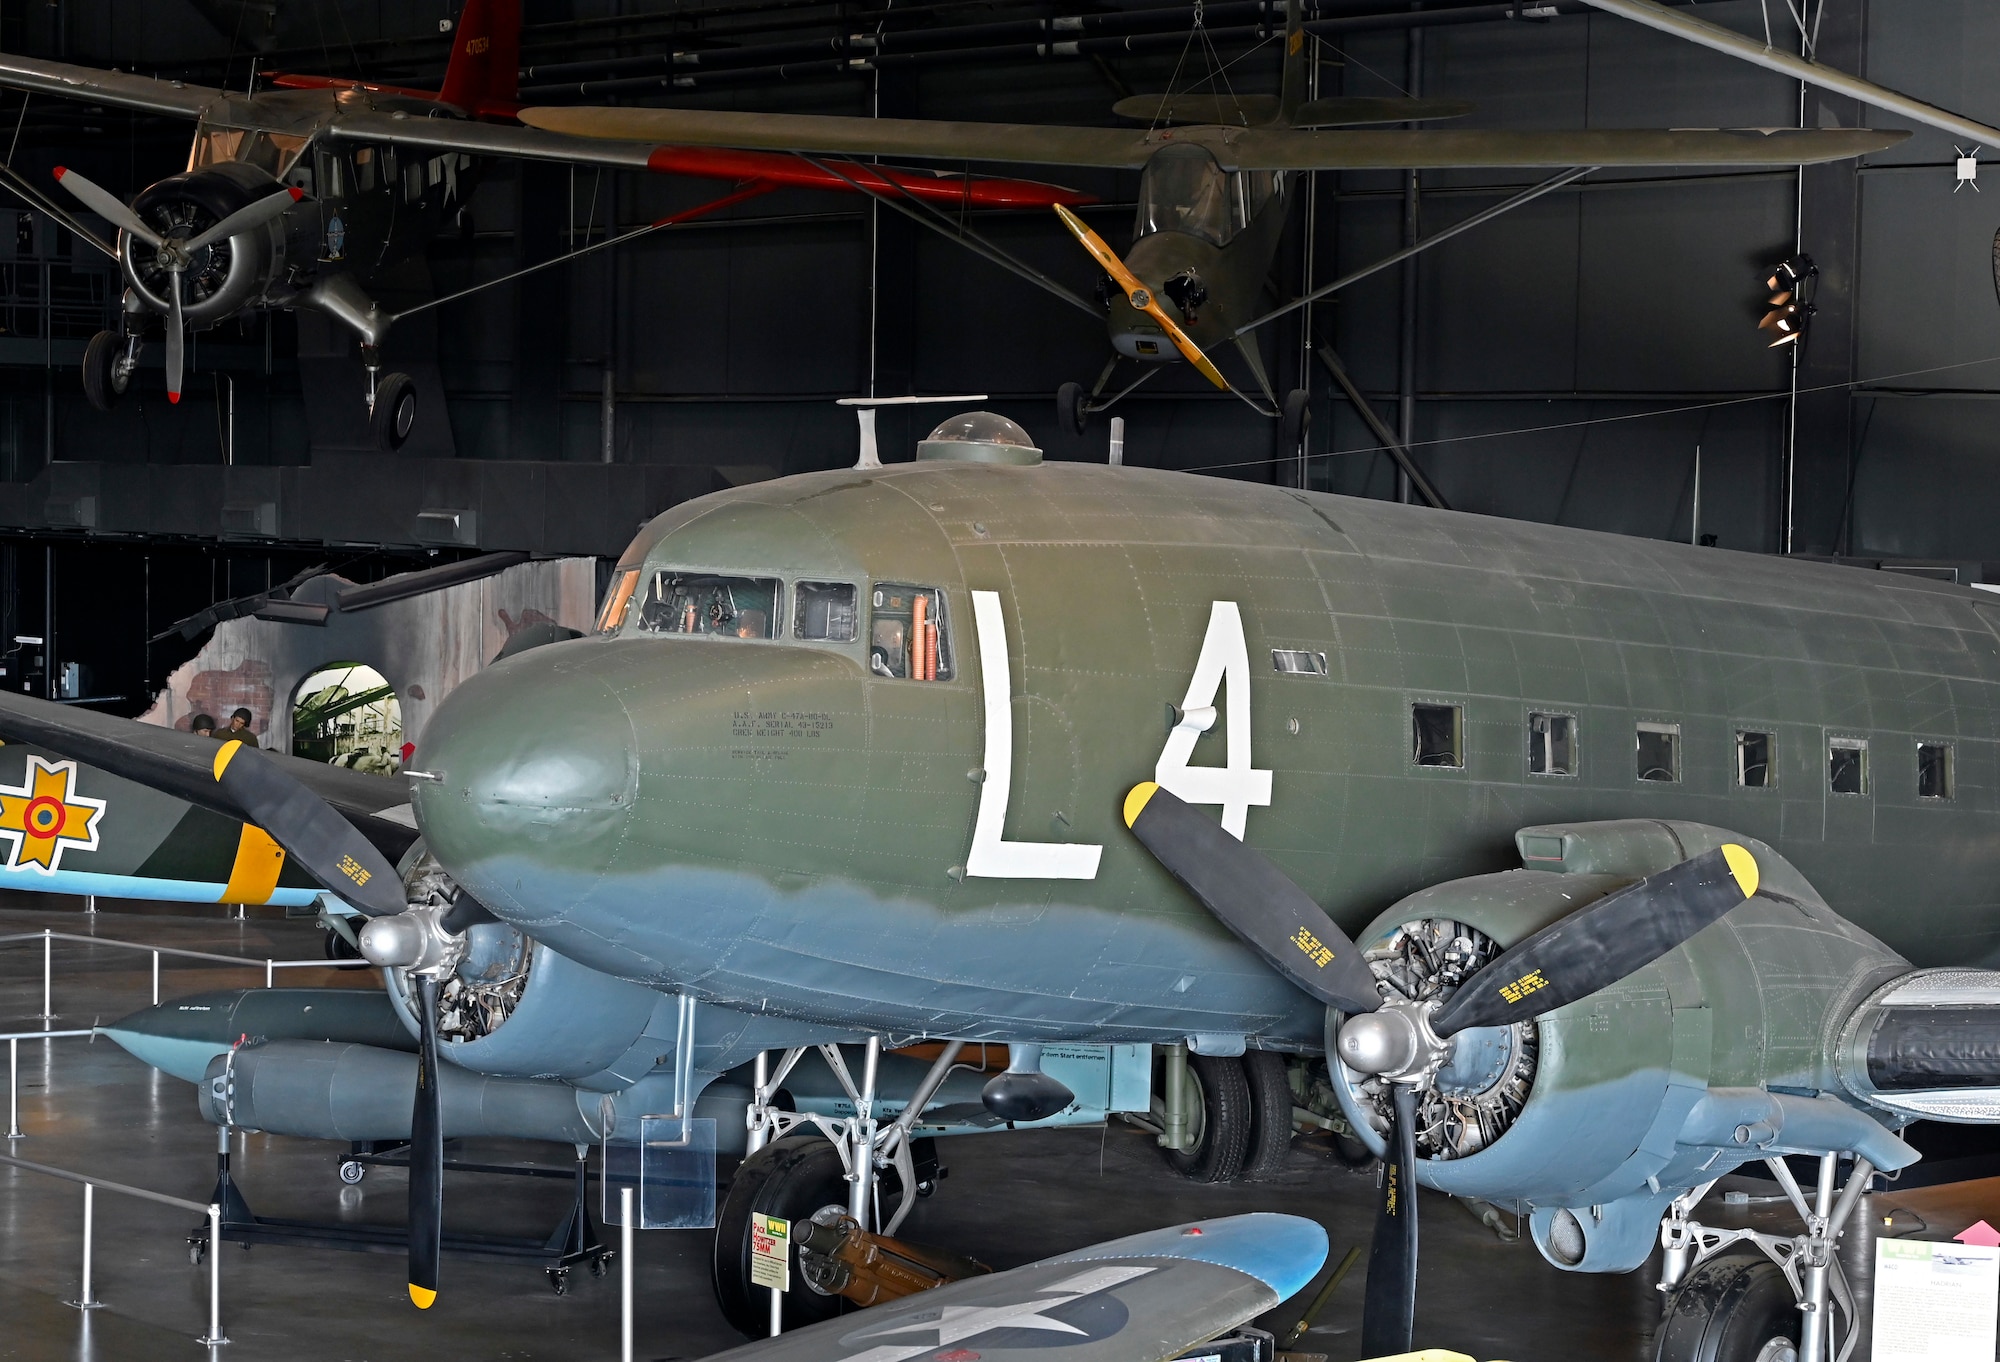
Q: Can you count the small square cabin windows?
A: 6